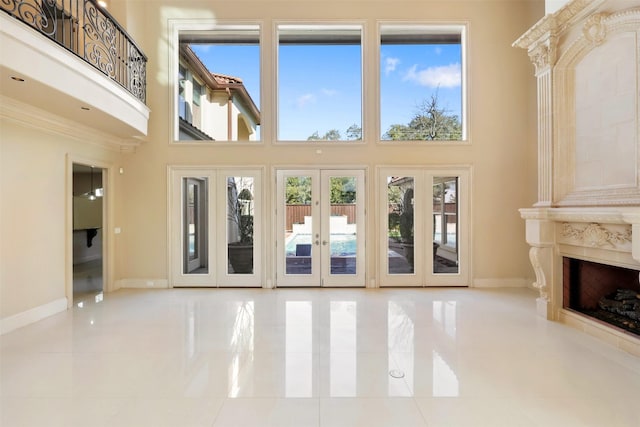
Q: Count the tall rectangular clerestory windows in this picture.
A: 3